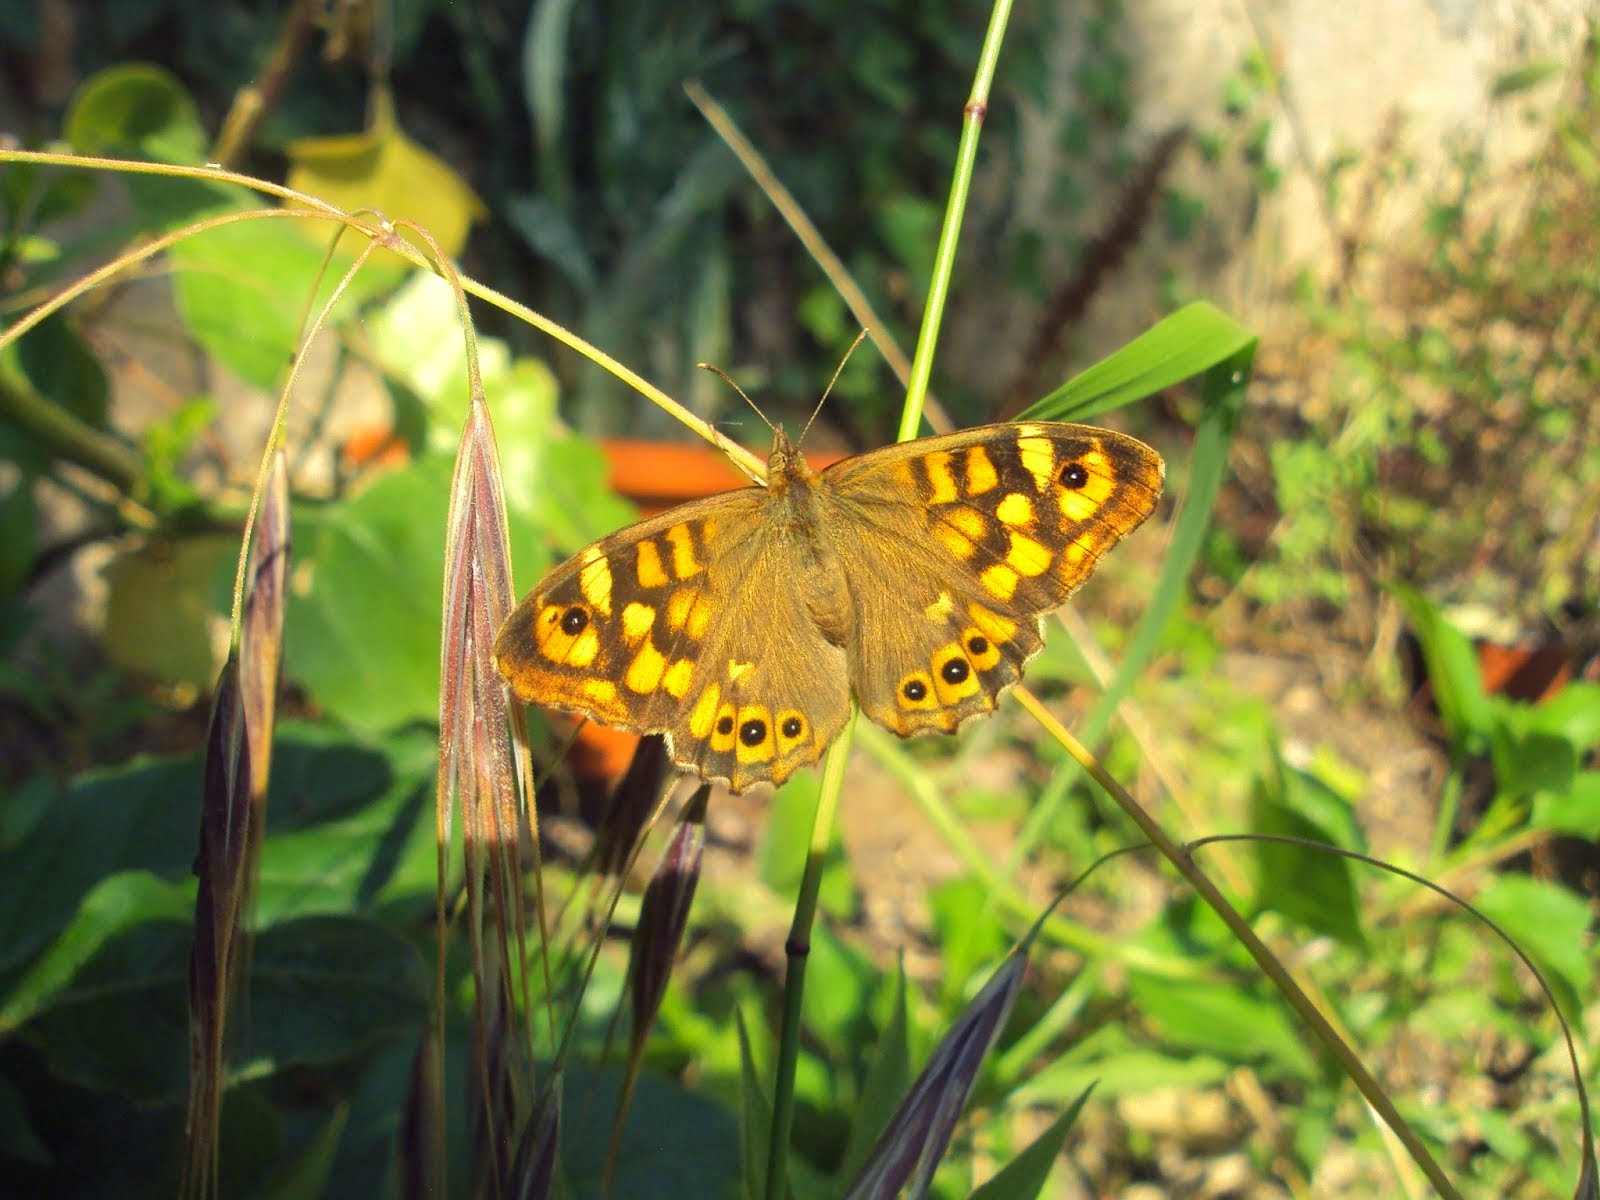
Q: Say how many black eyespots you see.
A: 8